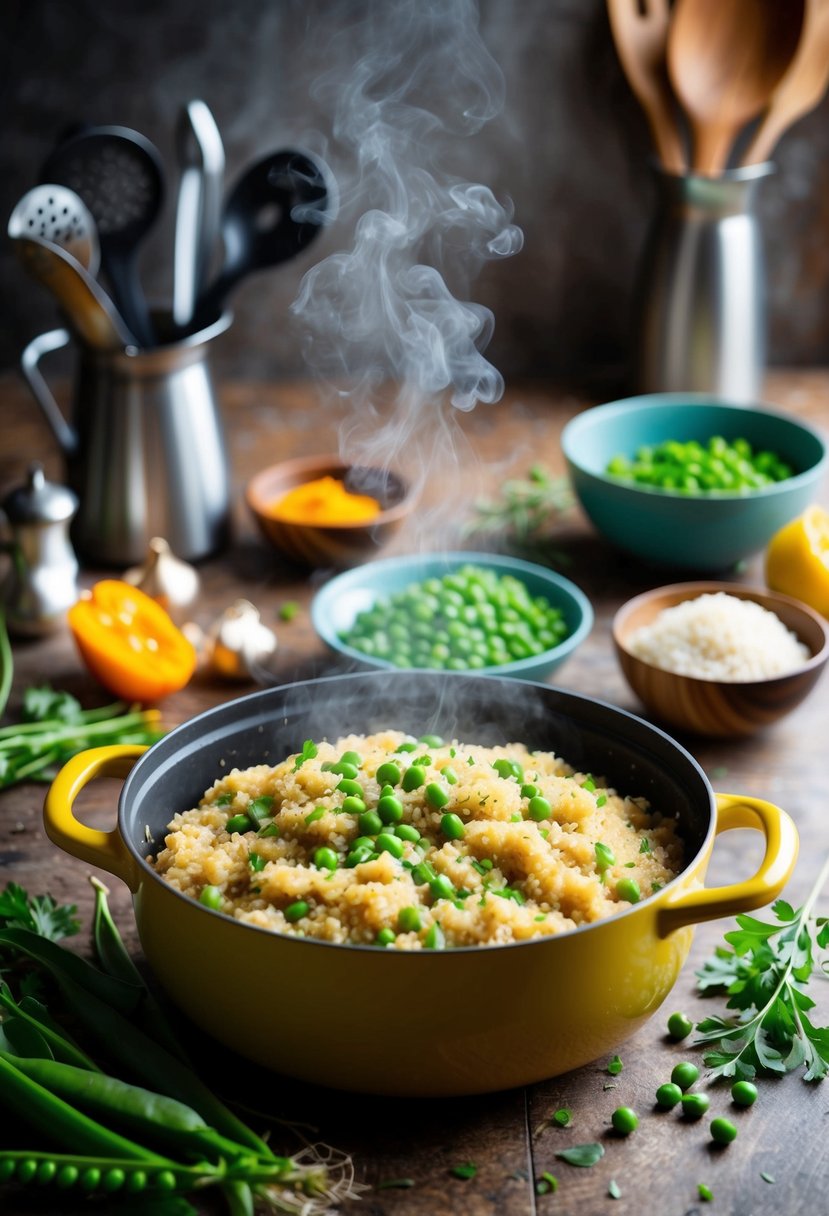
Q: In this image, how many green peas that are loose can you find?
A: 7